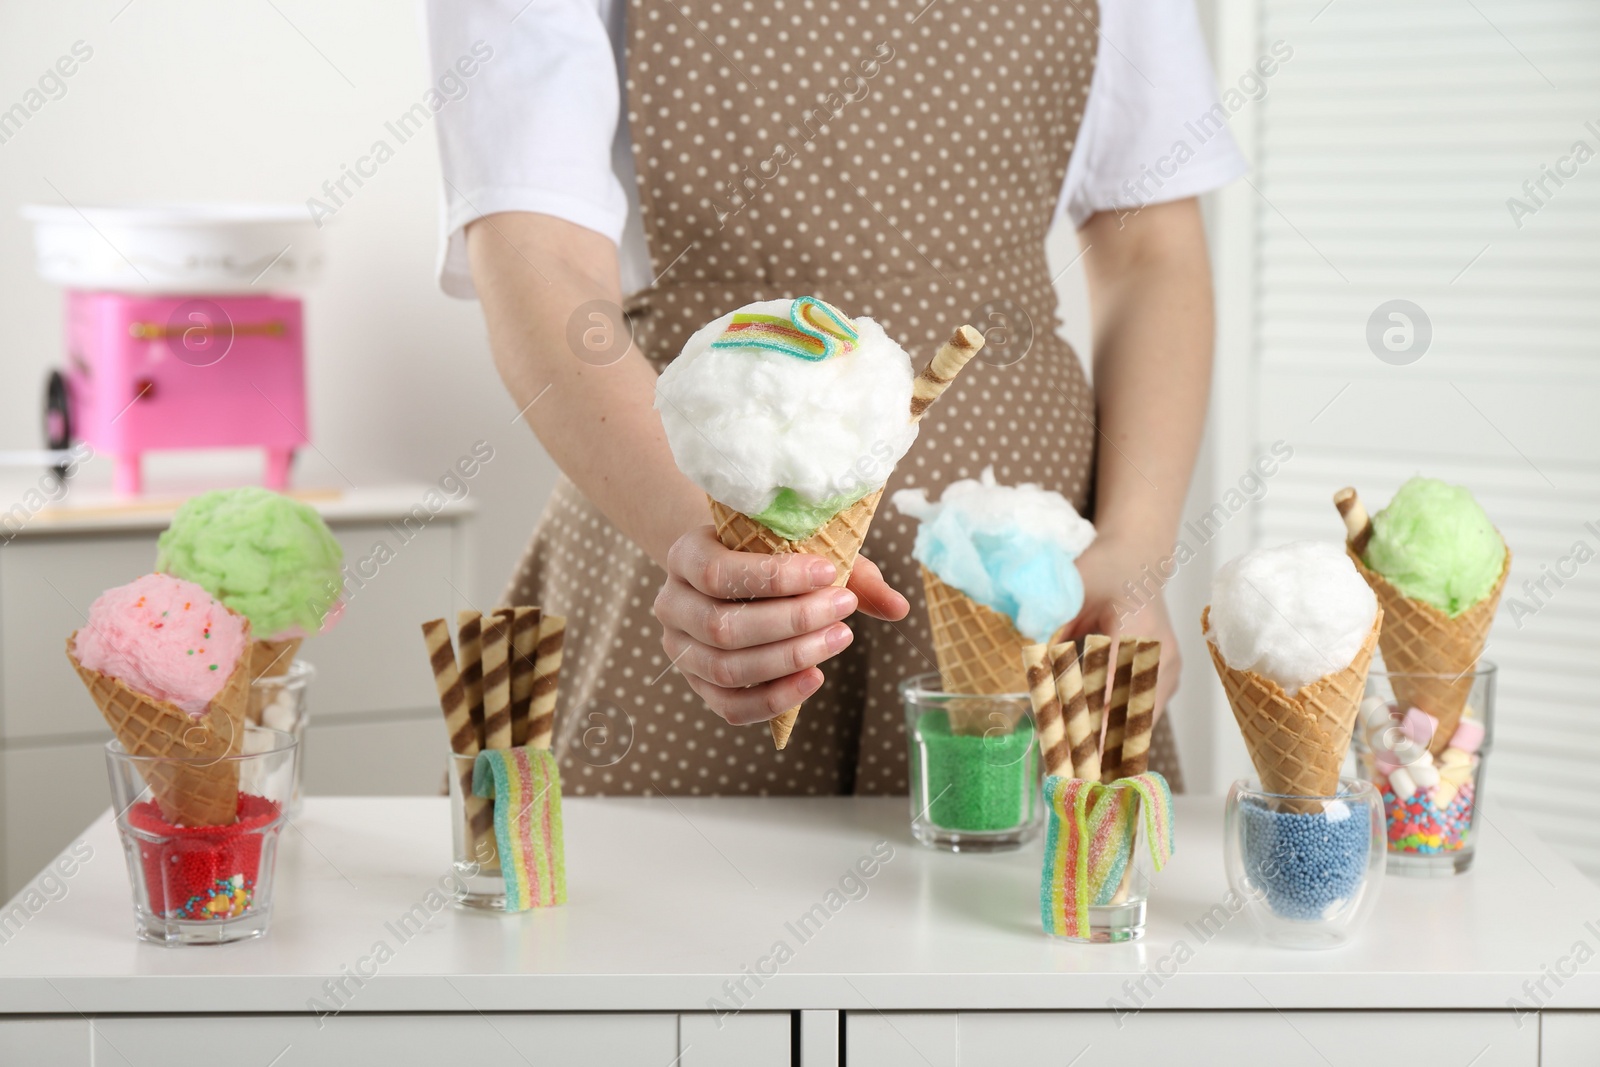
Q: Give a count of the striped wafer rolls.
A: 13